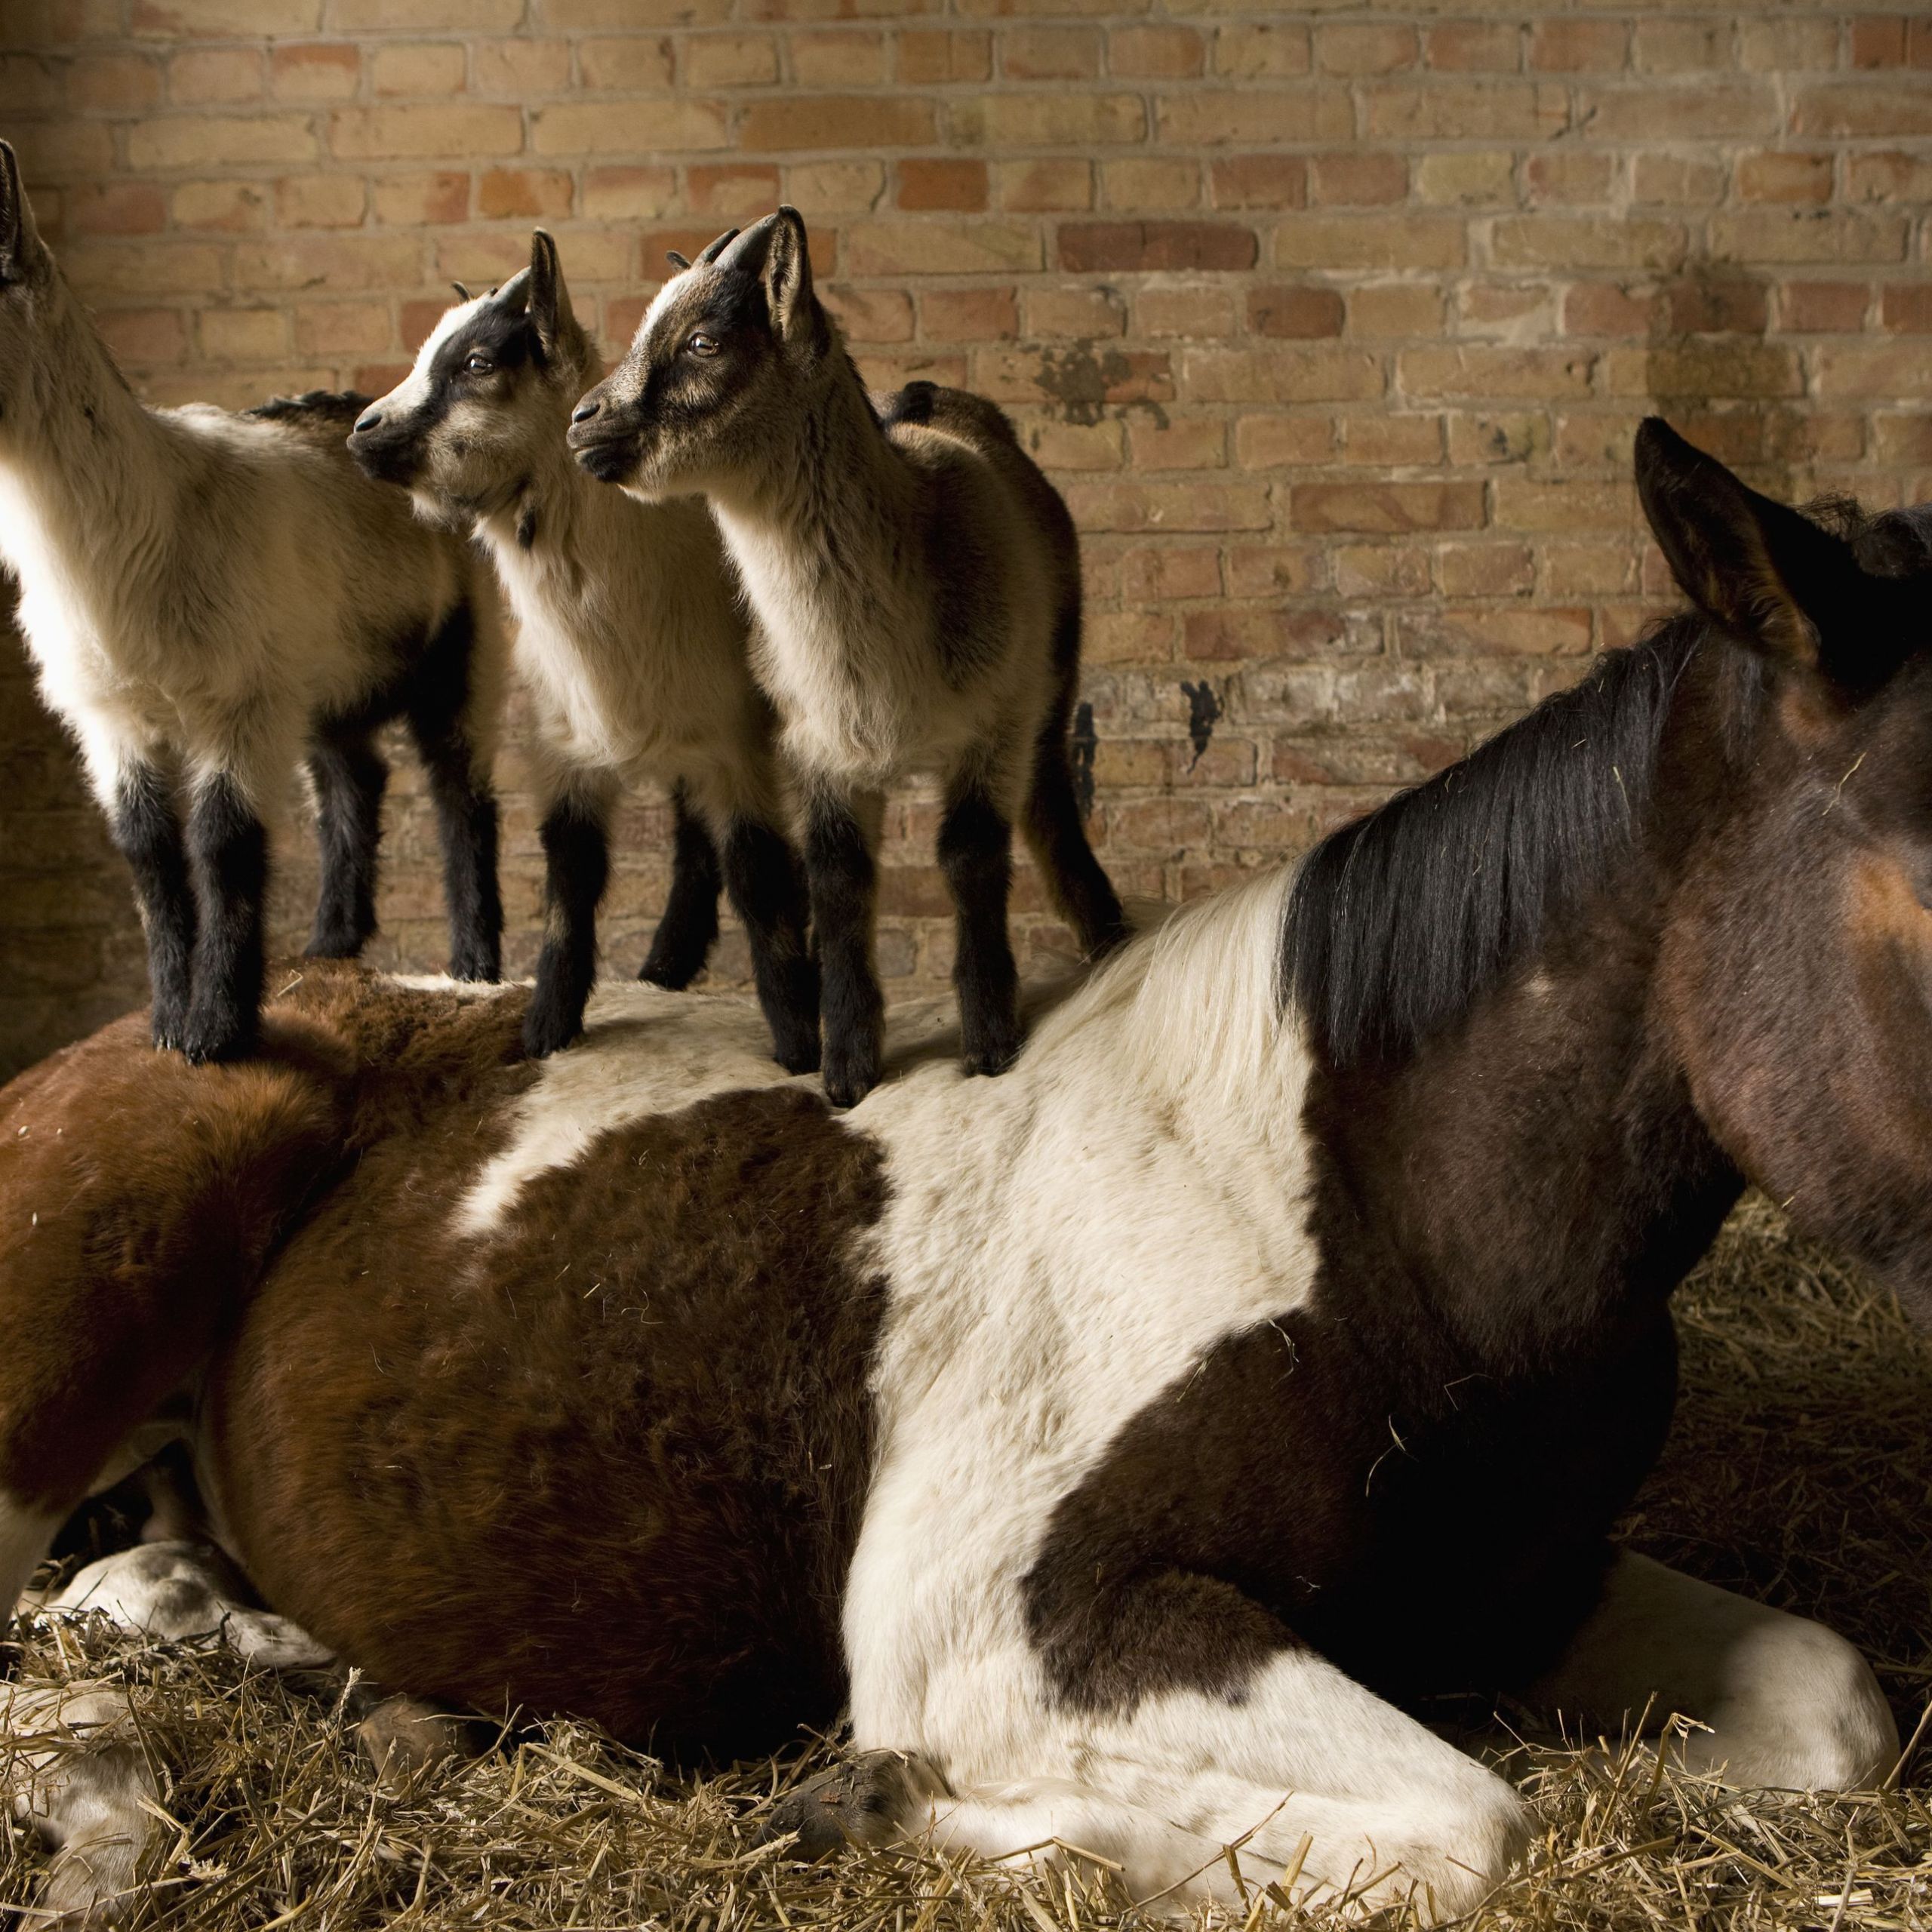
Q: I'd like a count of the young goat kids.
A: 3